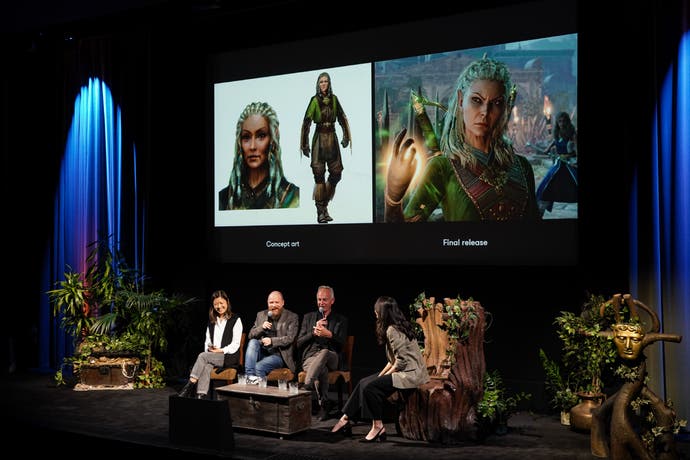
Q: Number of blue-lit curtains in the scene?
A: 2